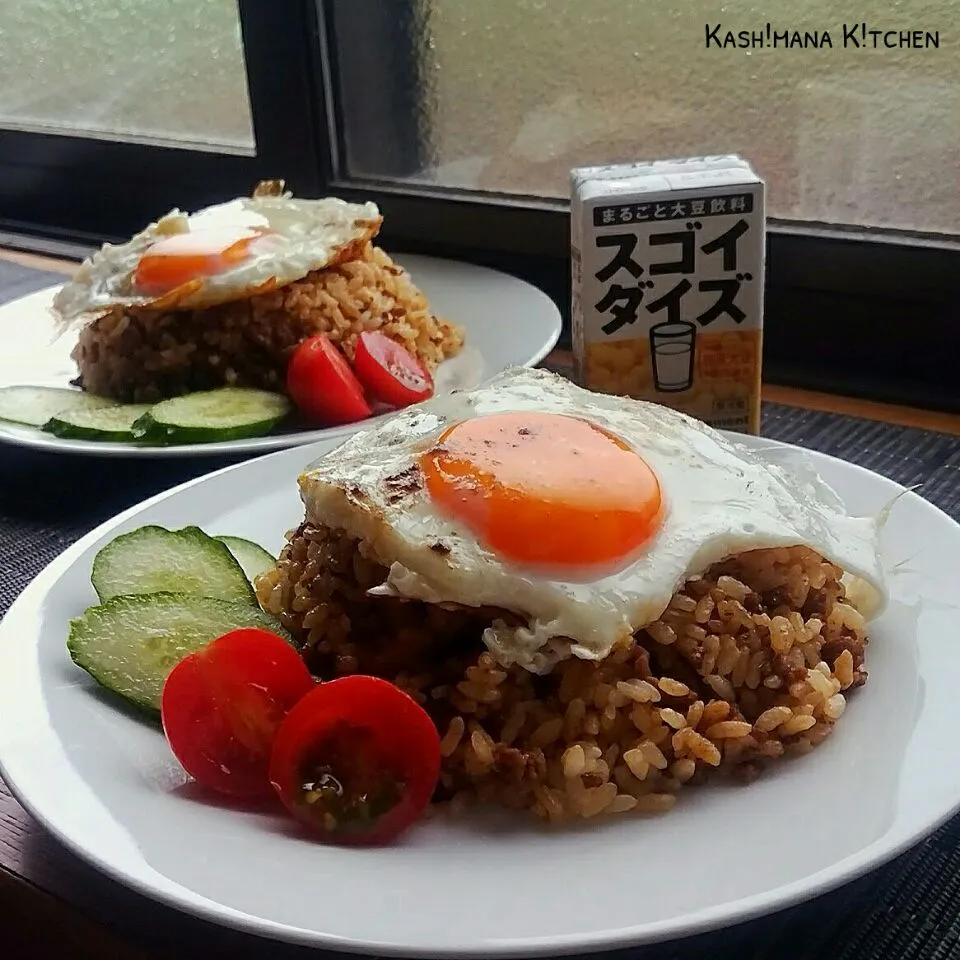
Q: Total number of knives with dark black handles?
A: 0